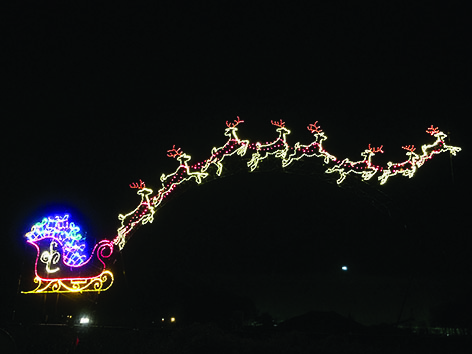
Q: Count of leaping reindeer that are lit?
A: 8